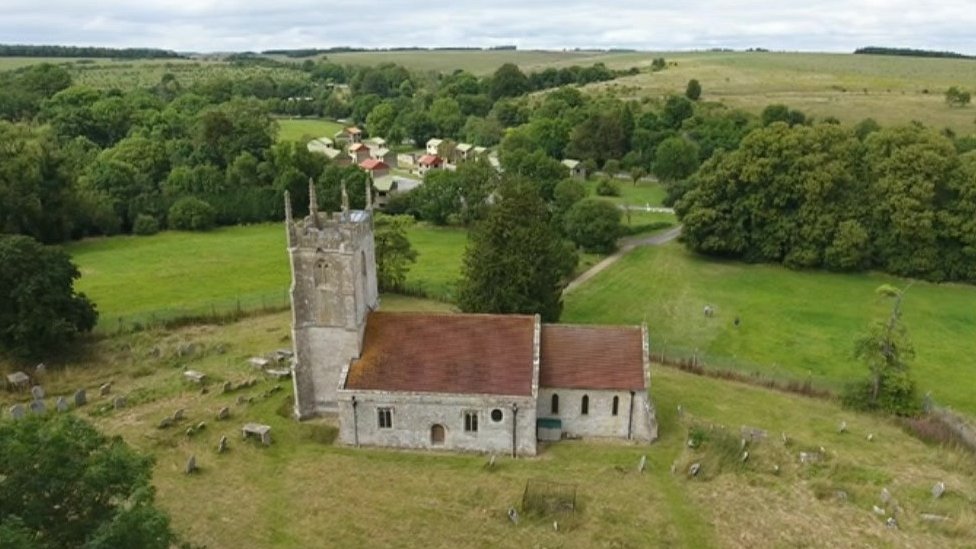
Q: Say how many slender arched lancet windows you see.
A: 3